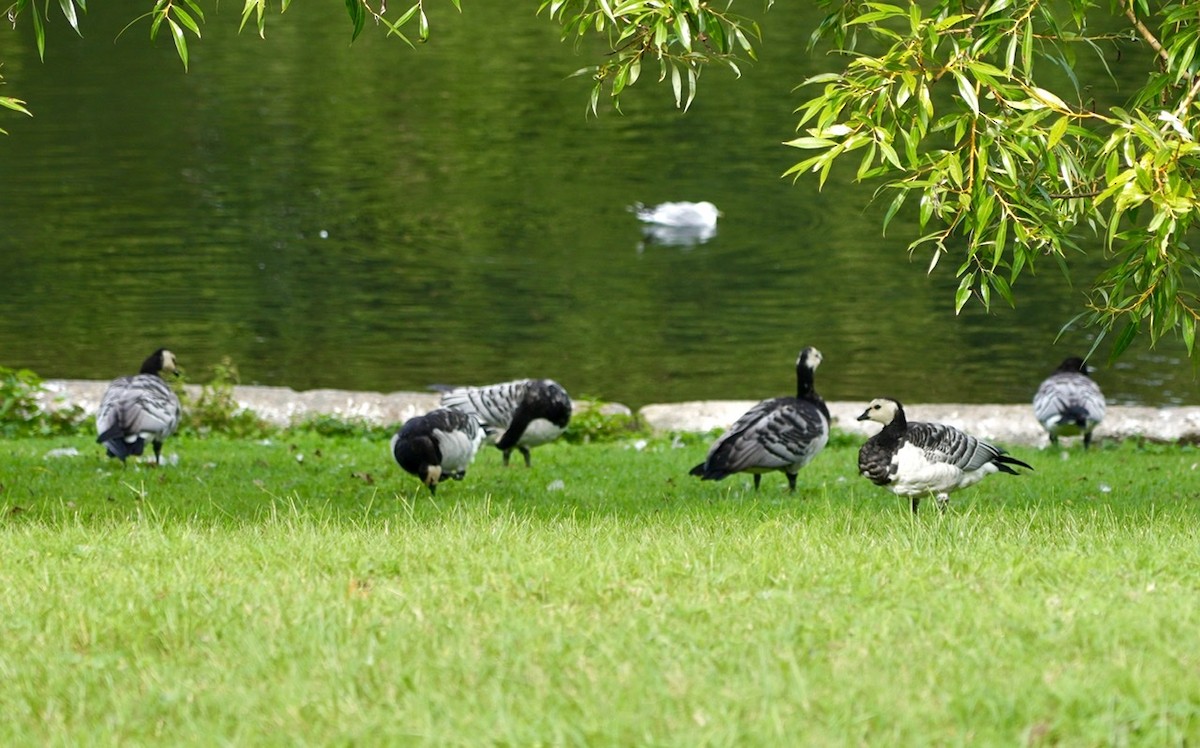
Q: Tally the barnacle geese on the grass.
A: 6